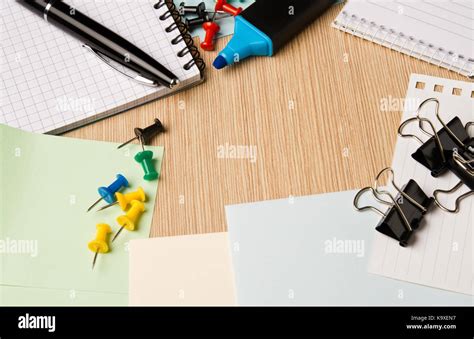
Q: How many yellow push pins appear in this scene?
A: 3